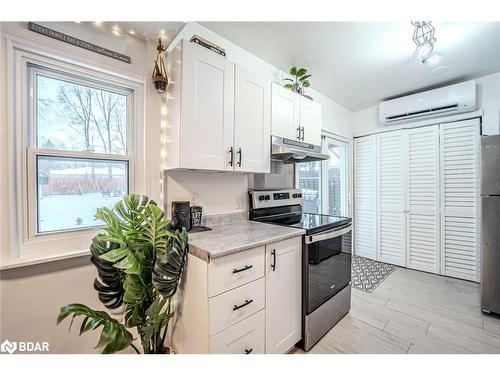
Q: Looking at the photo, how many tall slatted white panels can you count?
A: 4